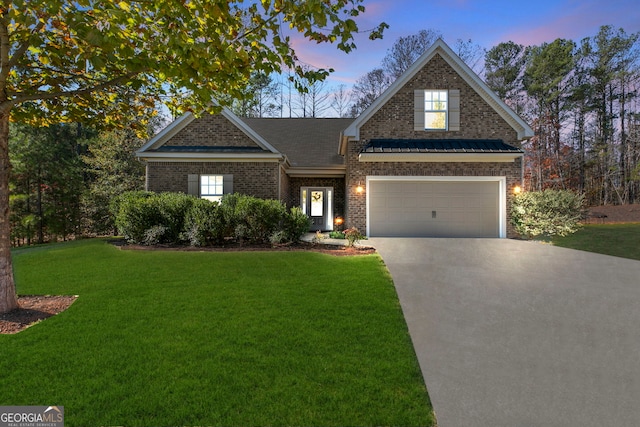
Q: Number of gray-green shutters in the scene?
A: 4